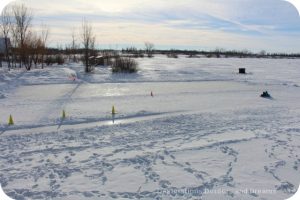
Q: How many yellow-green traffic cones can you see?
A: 3